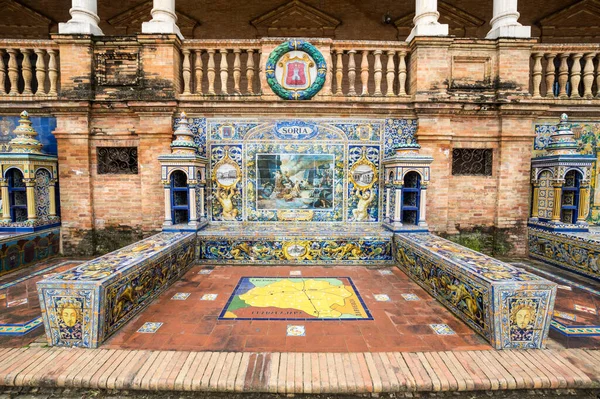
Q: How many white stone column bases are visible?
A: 4